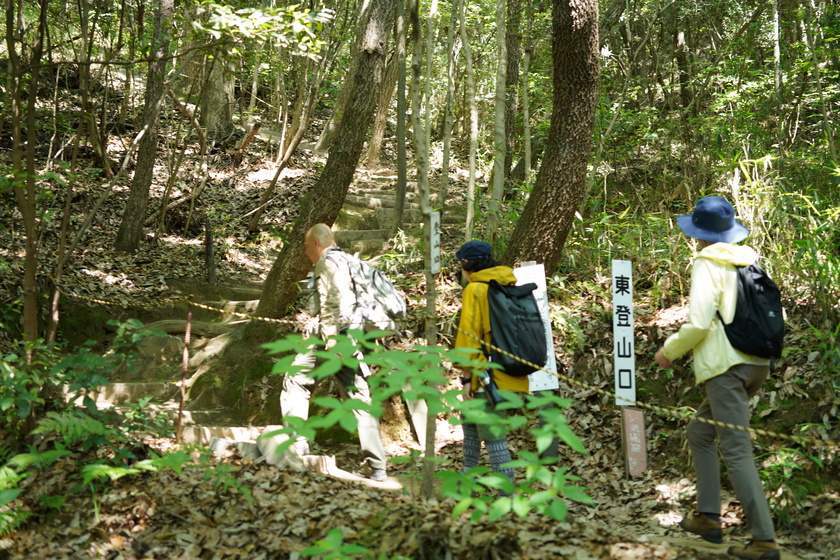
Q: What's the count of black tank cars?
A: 0